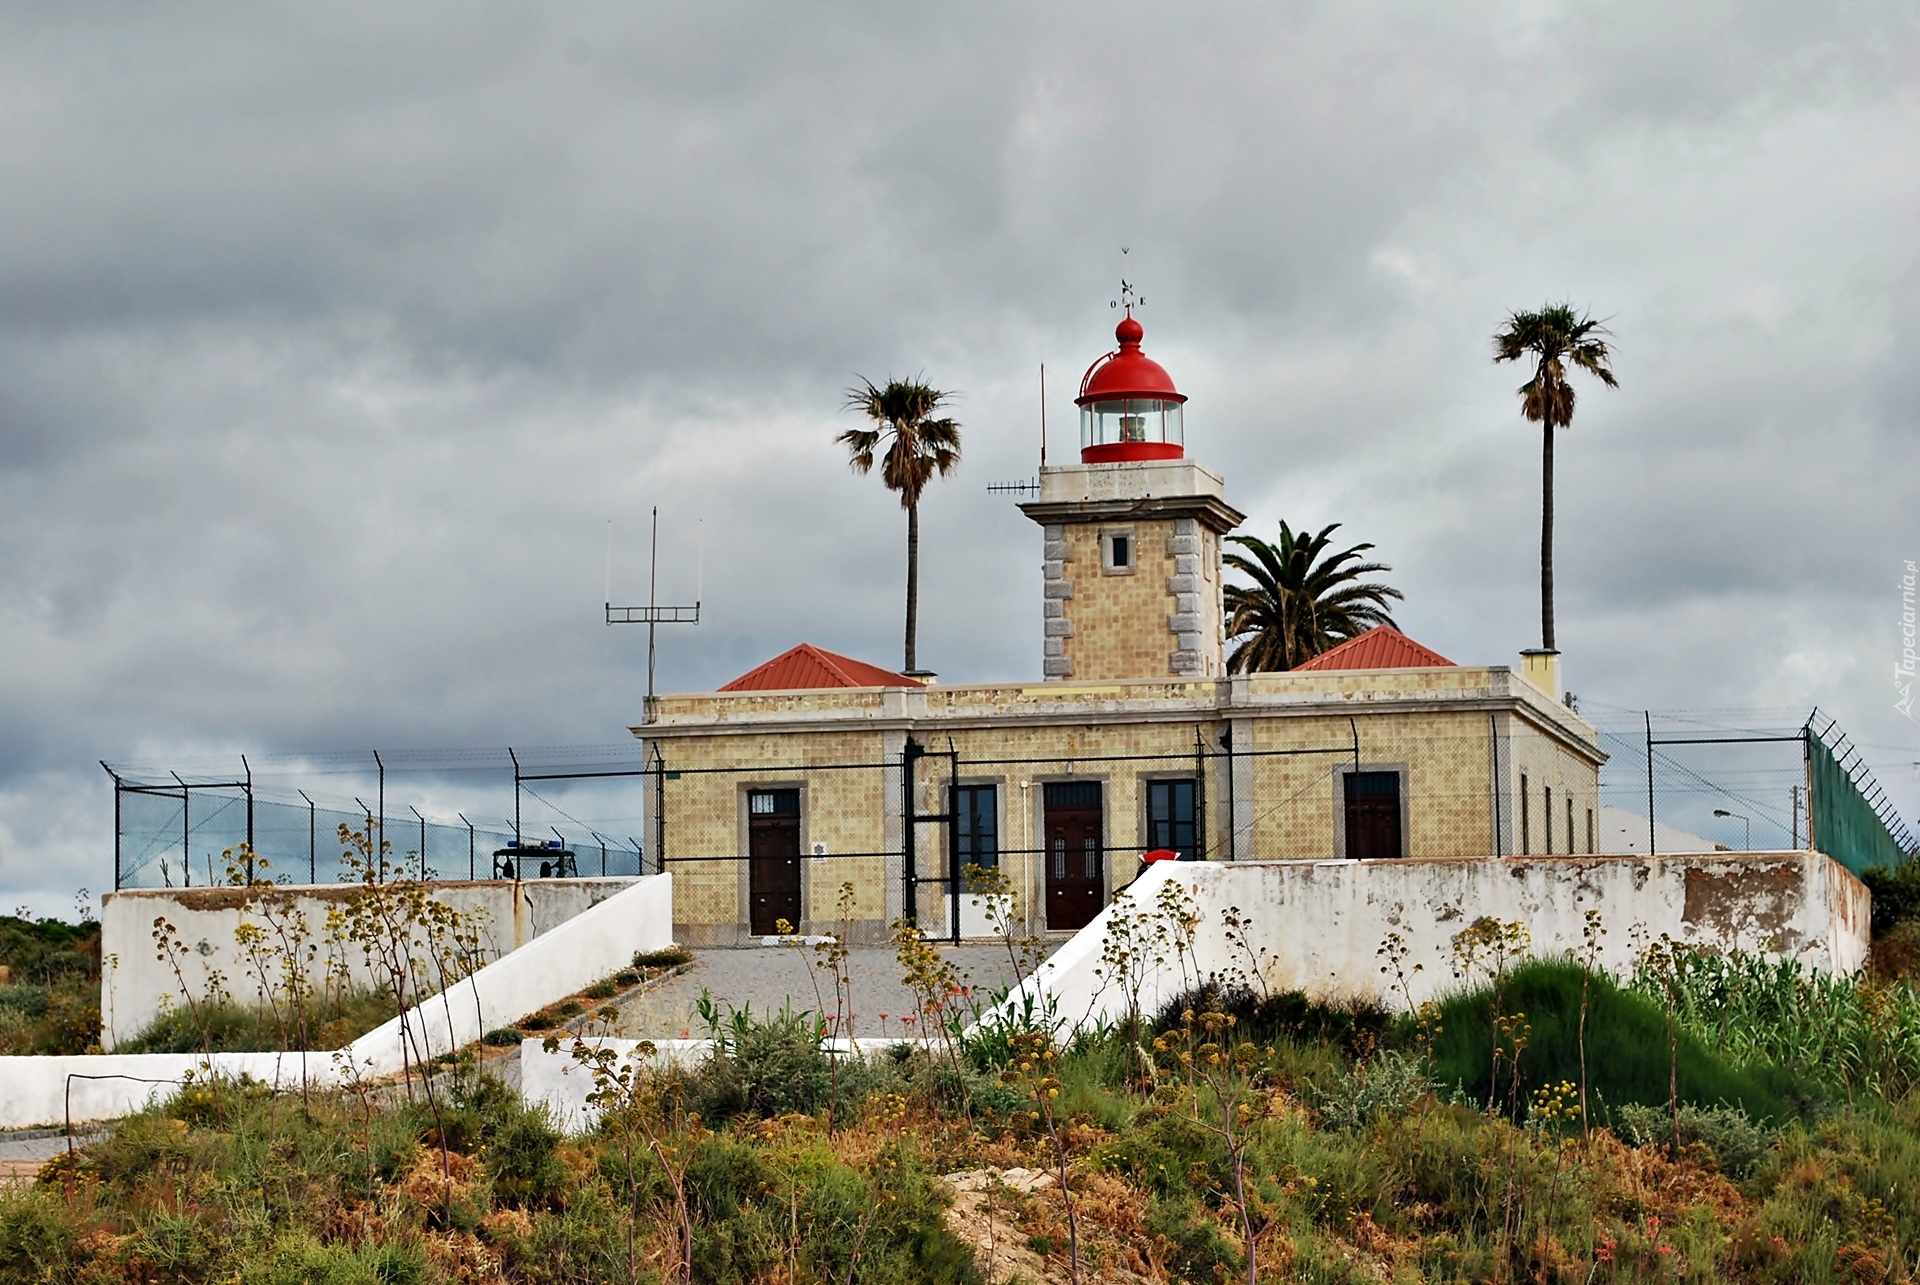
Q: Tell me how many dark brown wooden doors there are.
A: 3